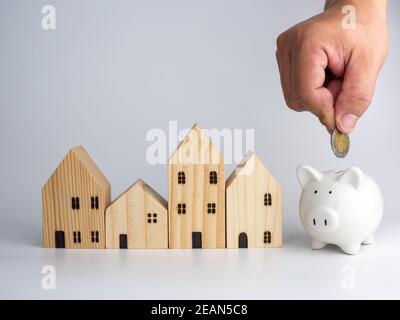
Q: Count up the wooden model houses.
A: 4